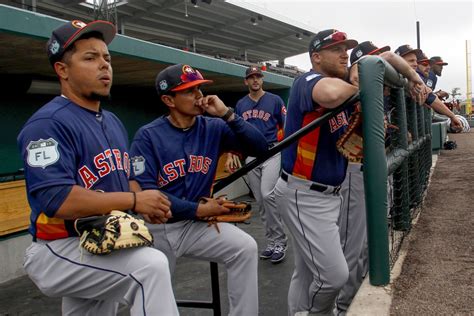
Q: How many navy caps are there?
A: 8